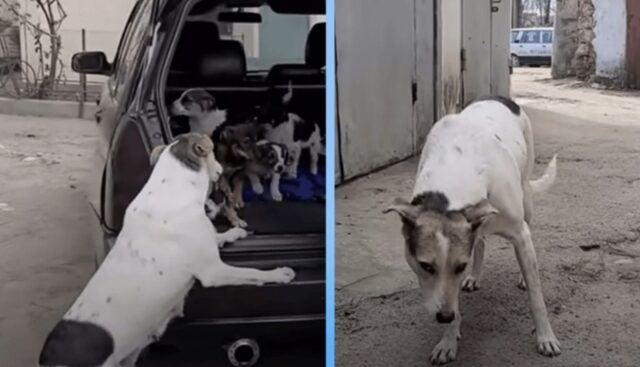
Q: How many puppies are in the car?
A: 5